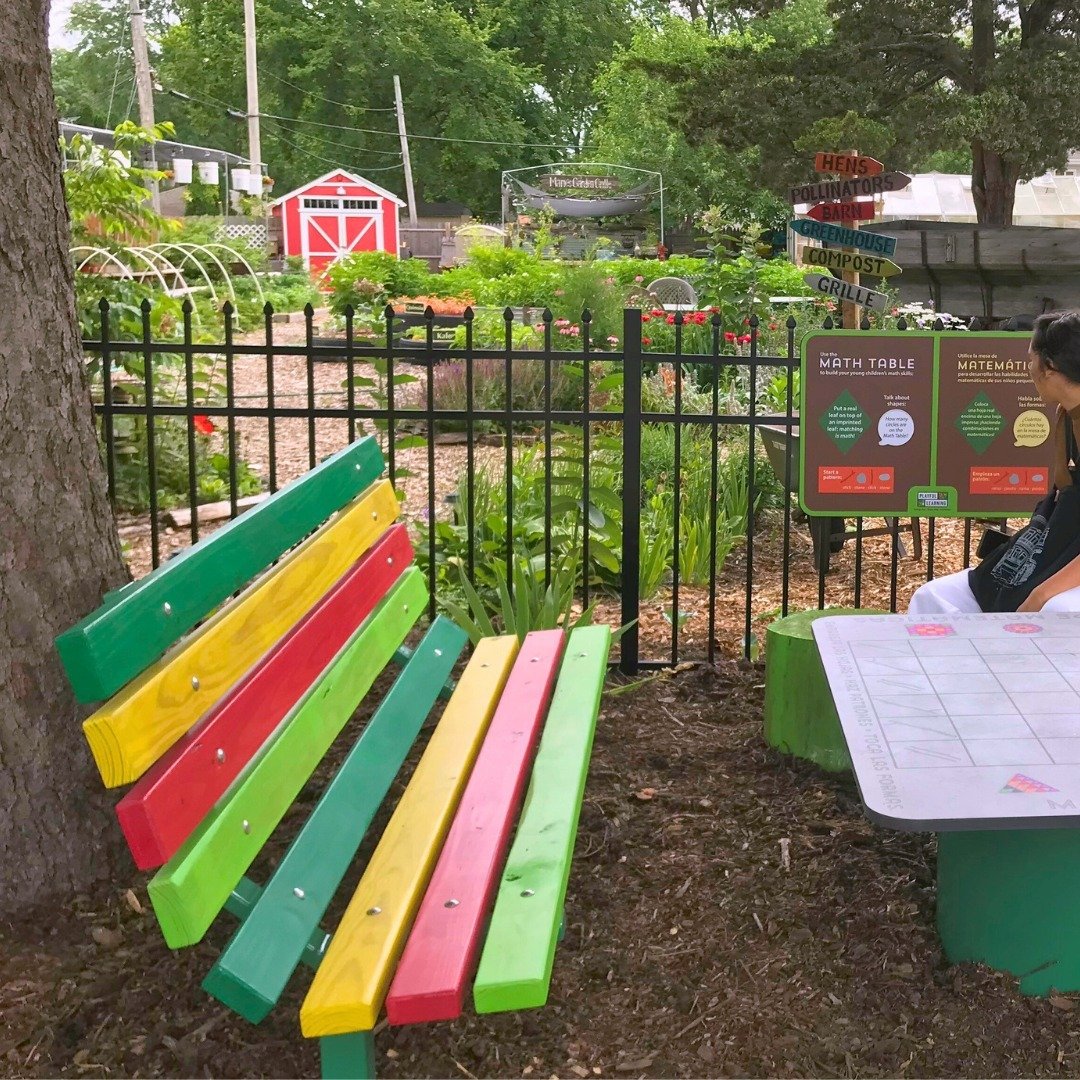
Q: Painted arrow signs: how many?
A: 6